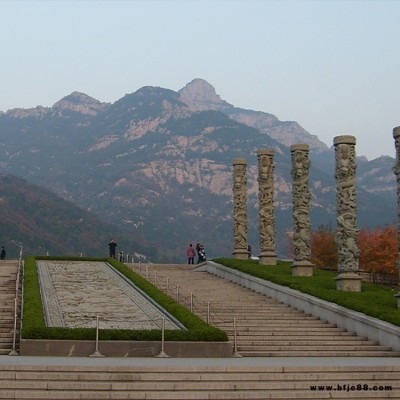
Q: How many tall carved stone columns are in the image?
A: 5